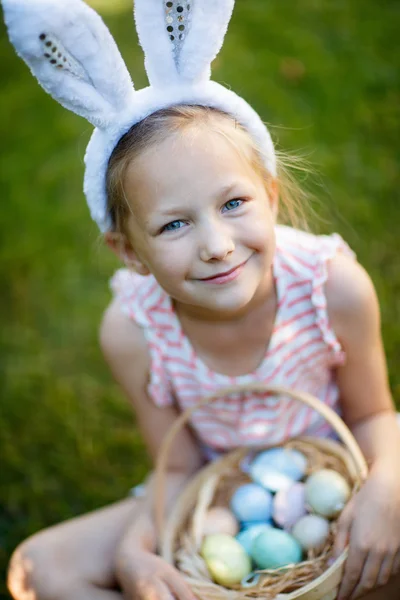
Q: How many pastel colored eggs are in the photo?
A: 9